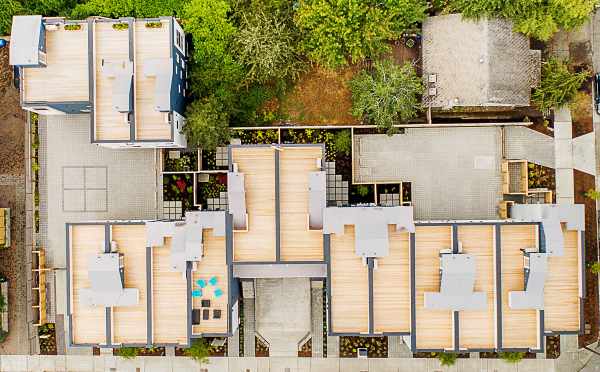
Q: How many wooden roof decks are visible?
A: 15